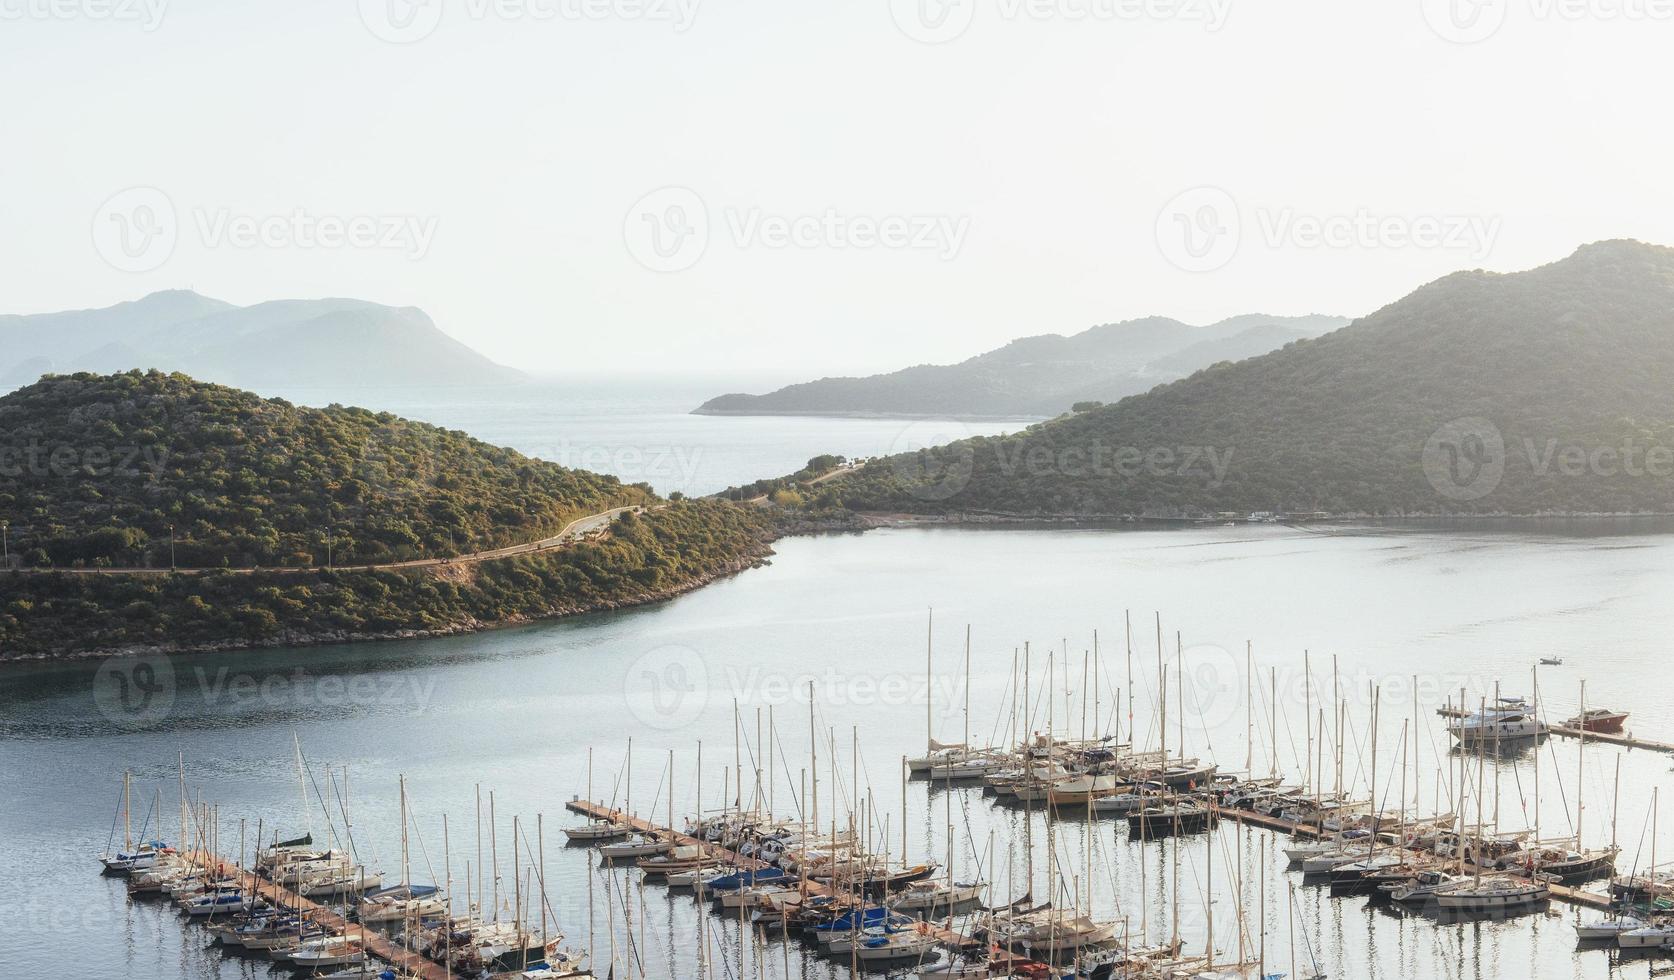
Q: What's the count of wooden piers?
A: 4